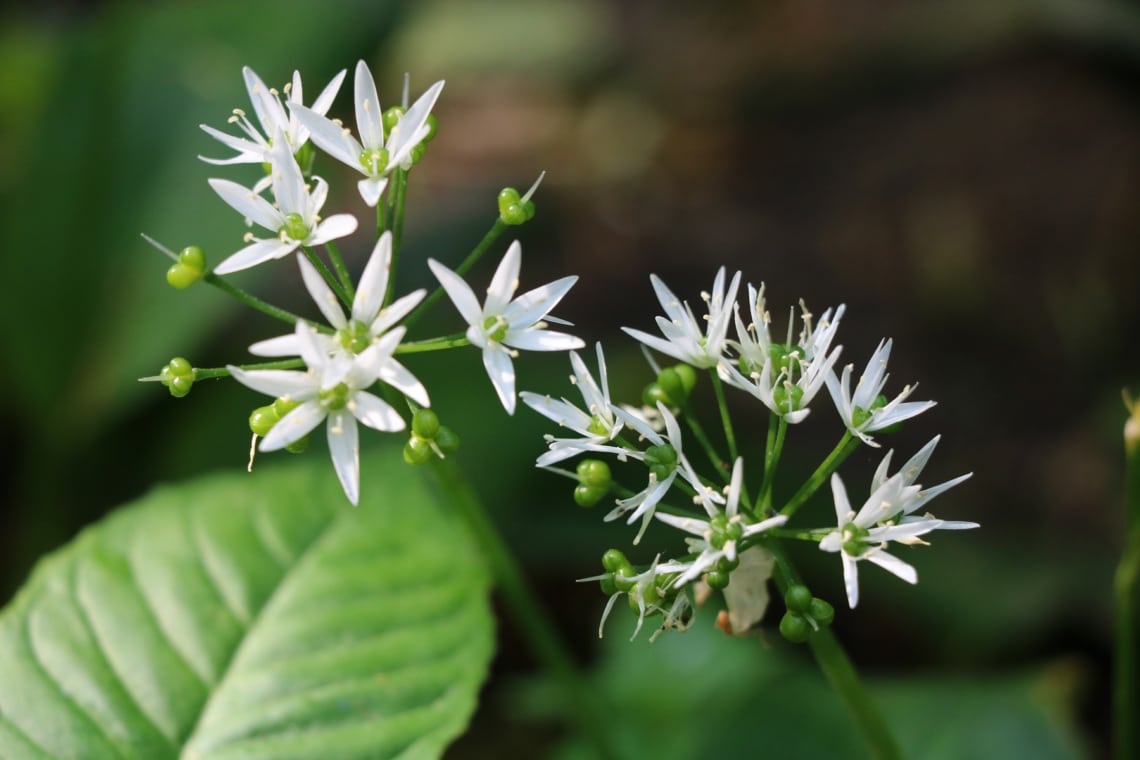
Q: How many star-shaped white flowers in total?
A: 15